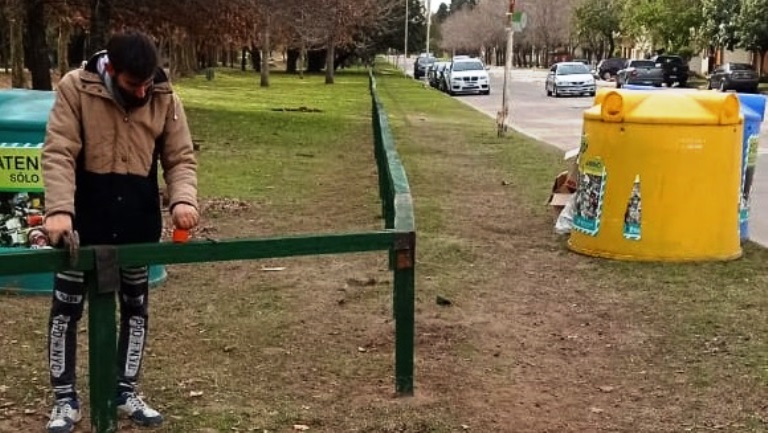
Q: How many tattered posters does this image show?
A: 2